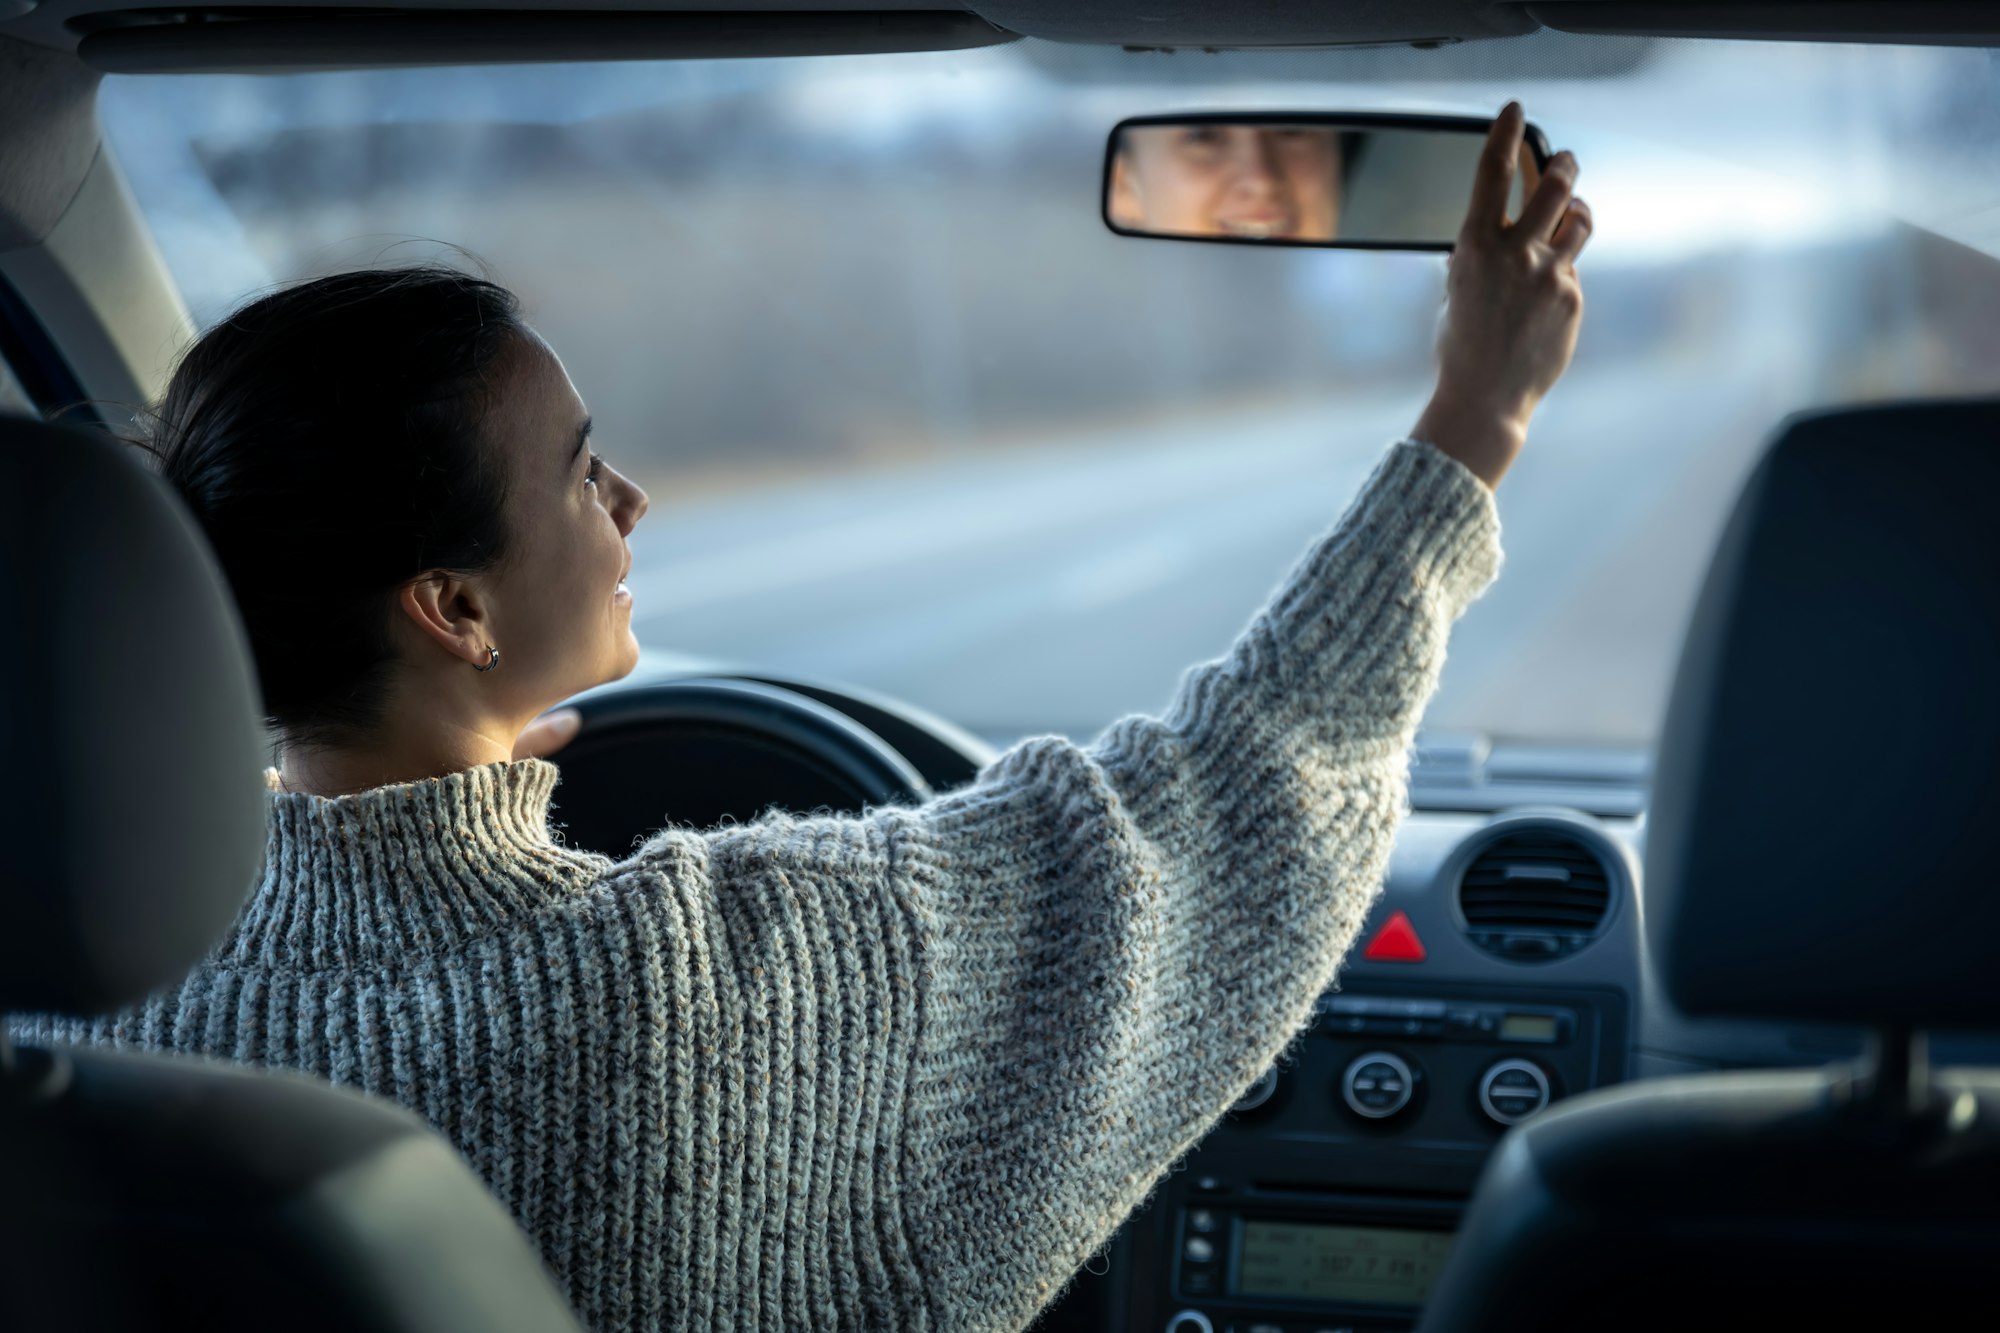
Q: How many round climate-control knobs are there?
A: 3